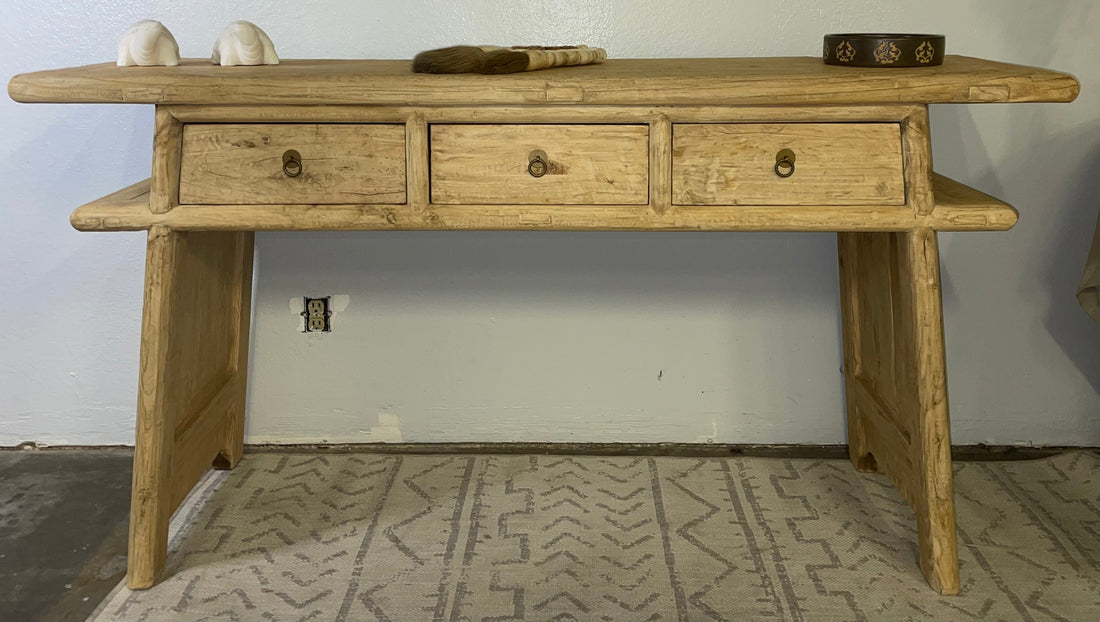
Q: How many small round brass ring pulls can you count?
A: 3